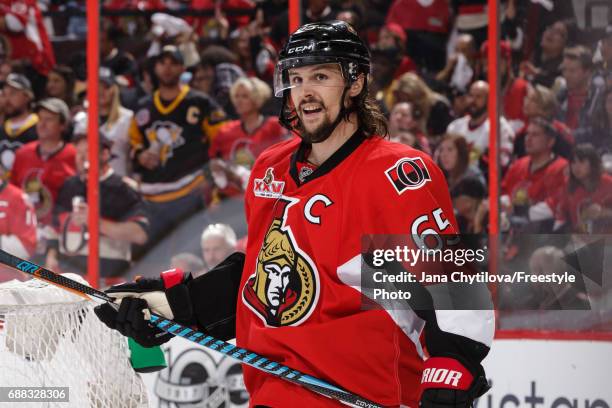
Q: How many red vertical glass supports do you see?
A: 3